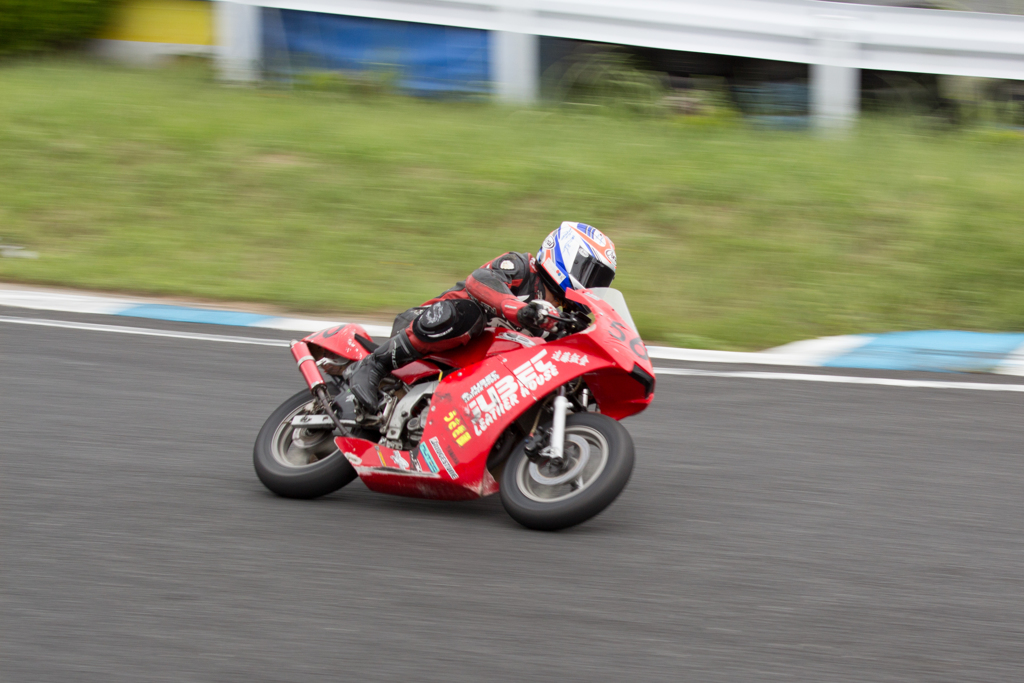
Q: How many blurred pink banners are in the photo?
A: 0